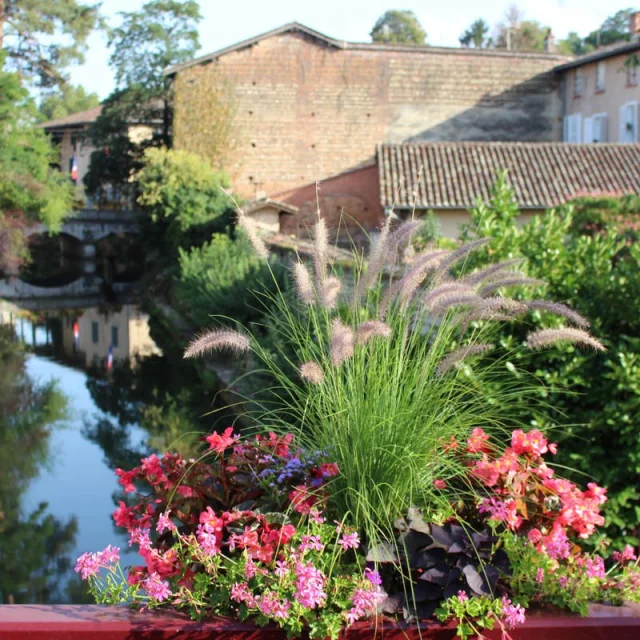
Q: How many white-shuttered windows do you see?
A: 3